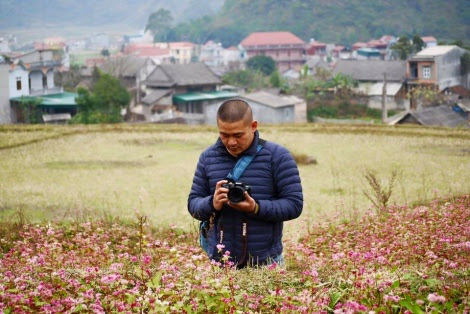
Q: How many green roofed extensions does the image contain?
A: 2